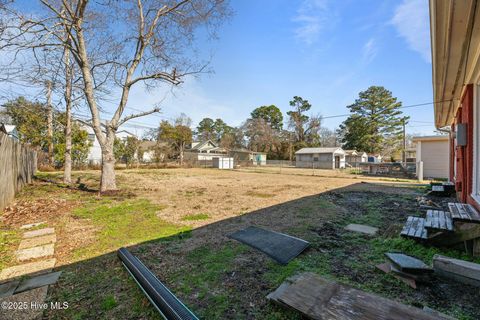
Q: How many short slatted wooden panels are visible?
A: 3